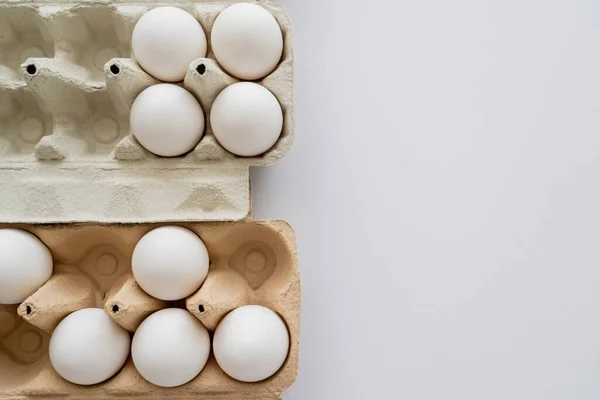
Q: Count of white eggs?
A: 9